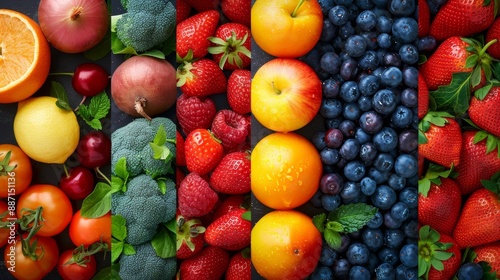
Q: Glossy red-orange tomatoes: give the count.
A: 6